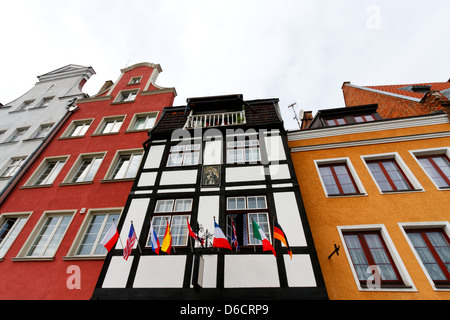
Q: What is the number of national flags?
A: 9